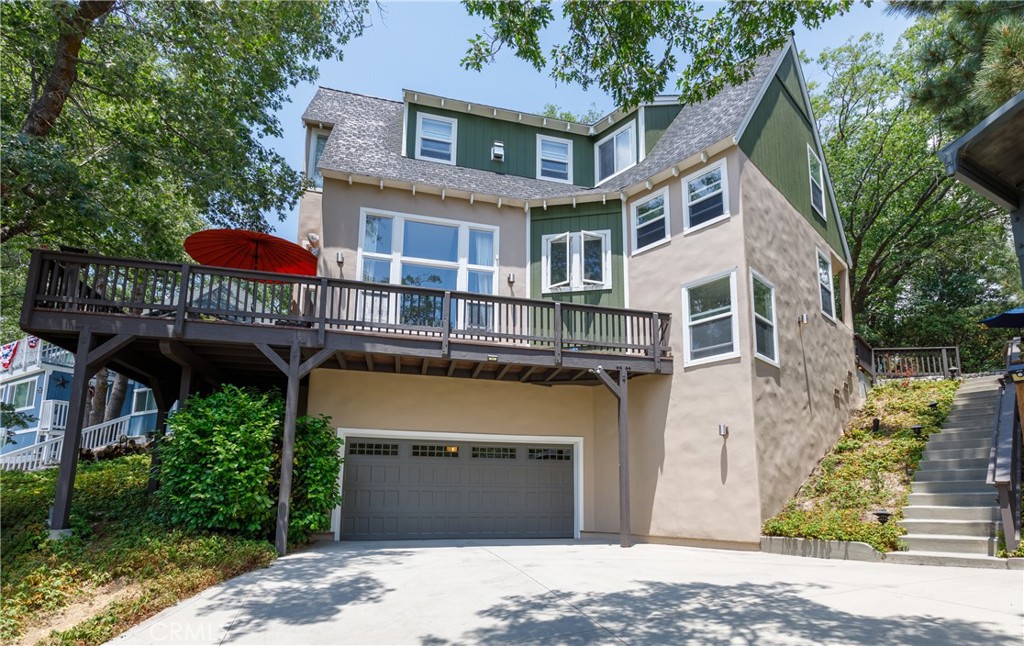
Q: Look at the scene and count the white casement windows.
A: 2